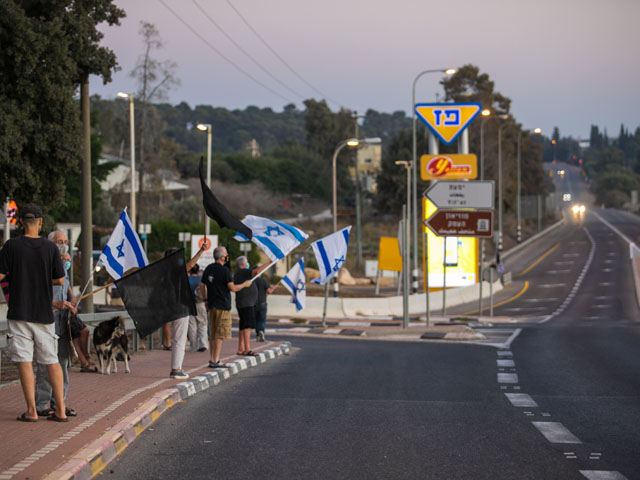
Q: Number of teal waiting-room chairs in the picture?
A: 0